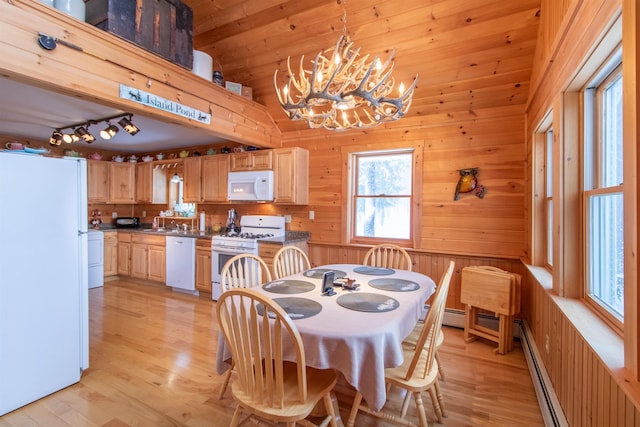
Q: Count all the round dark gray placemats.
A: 6